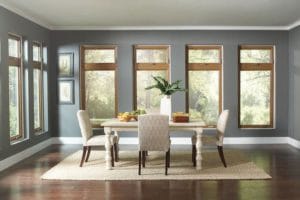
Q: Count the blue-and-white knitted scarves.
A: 0